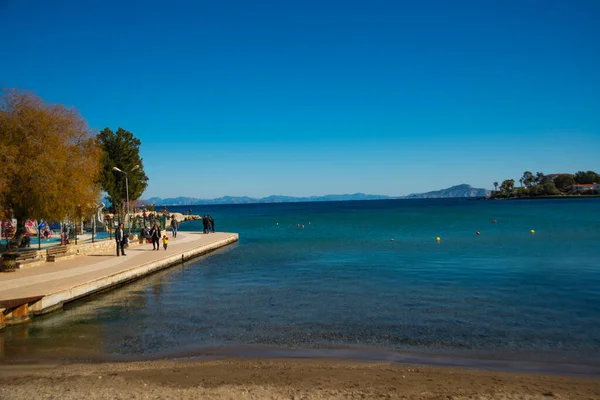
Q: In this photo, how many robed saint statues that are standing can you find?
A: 0